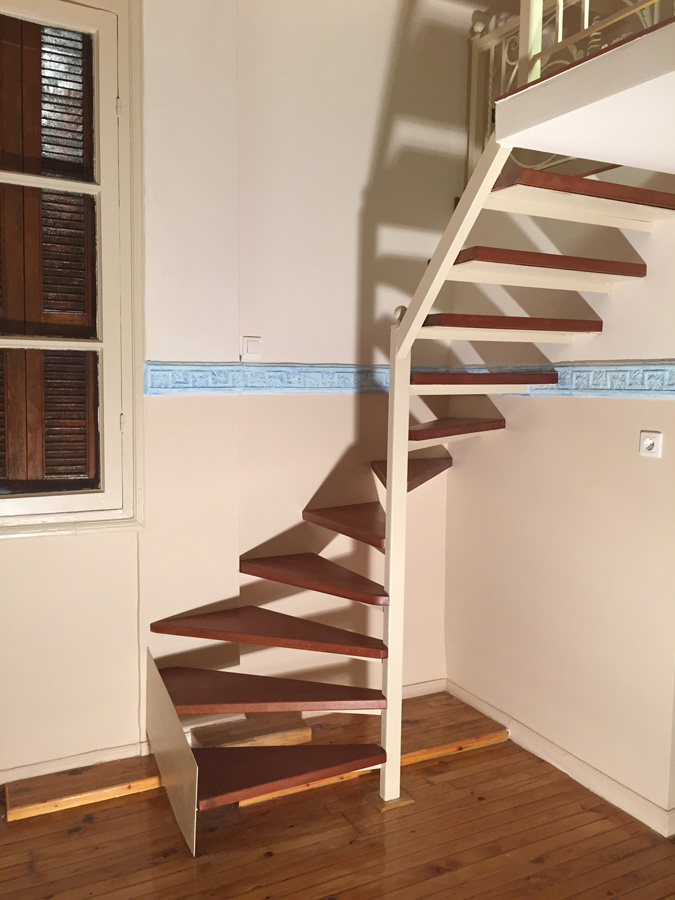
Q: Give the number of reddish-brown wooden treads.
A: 11